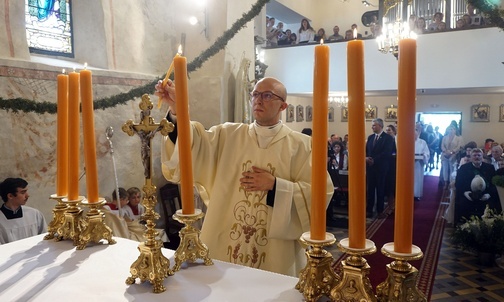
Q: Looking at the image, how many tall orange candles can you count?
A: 7